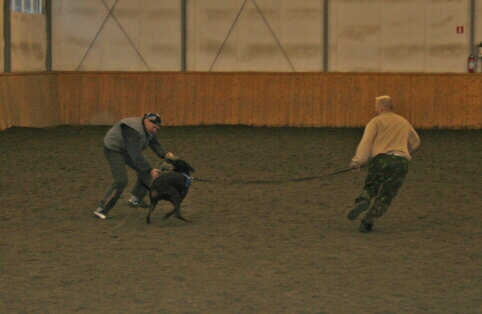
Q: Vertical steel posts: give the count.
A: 5